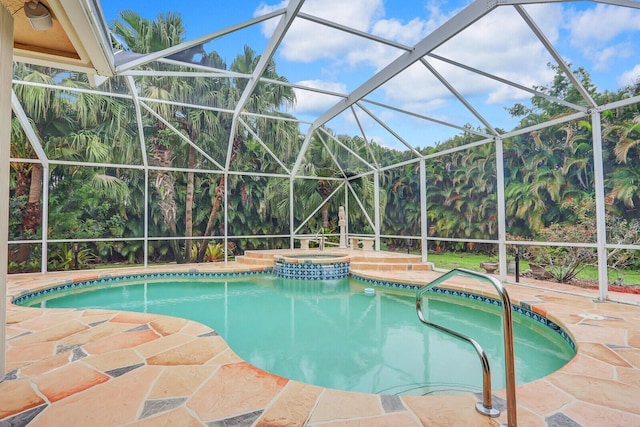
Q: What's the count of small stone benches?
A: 2